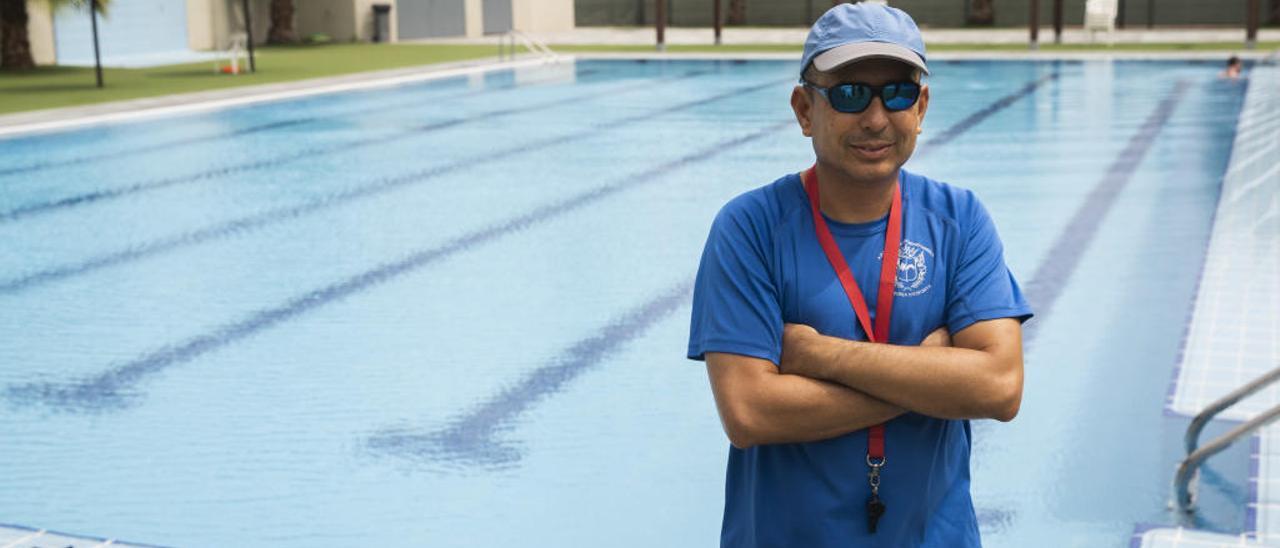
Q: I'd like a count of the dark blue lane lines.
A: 6